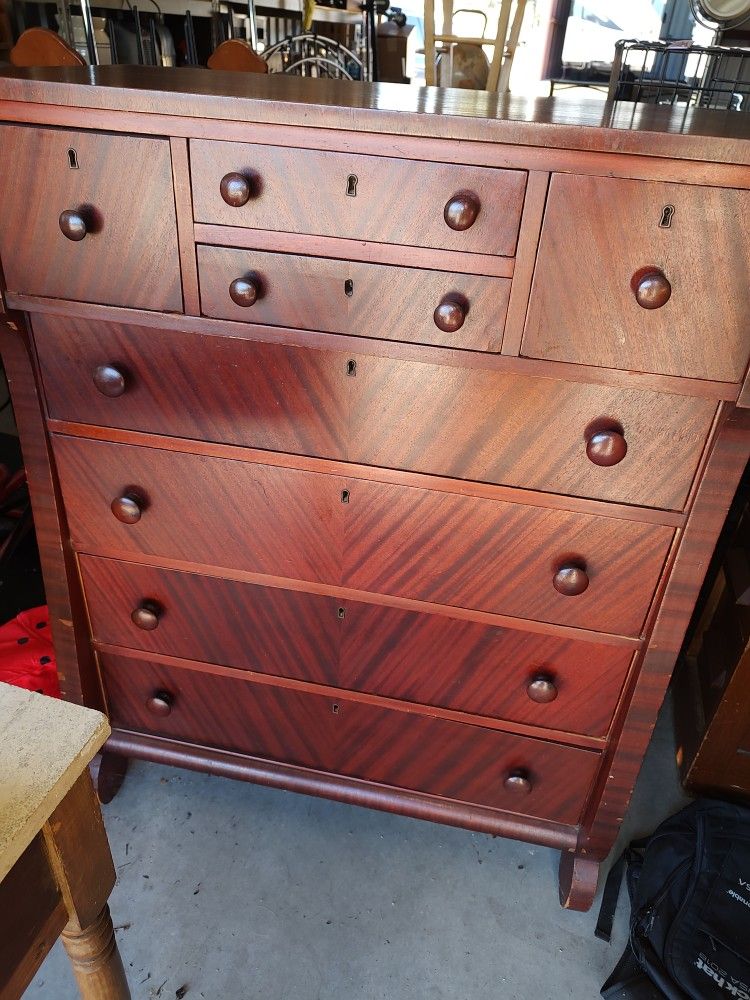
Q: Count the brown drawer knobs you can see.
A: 14